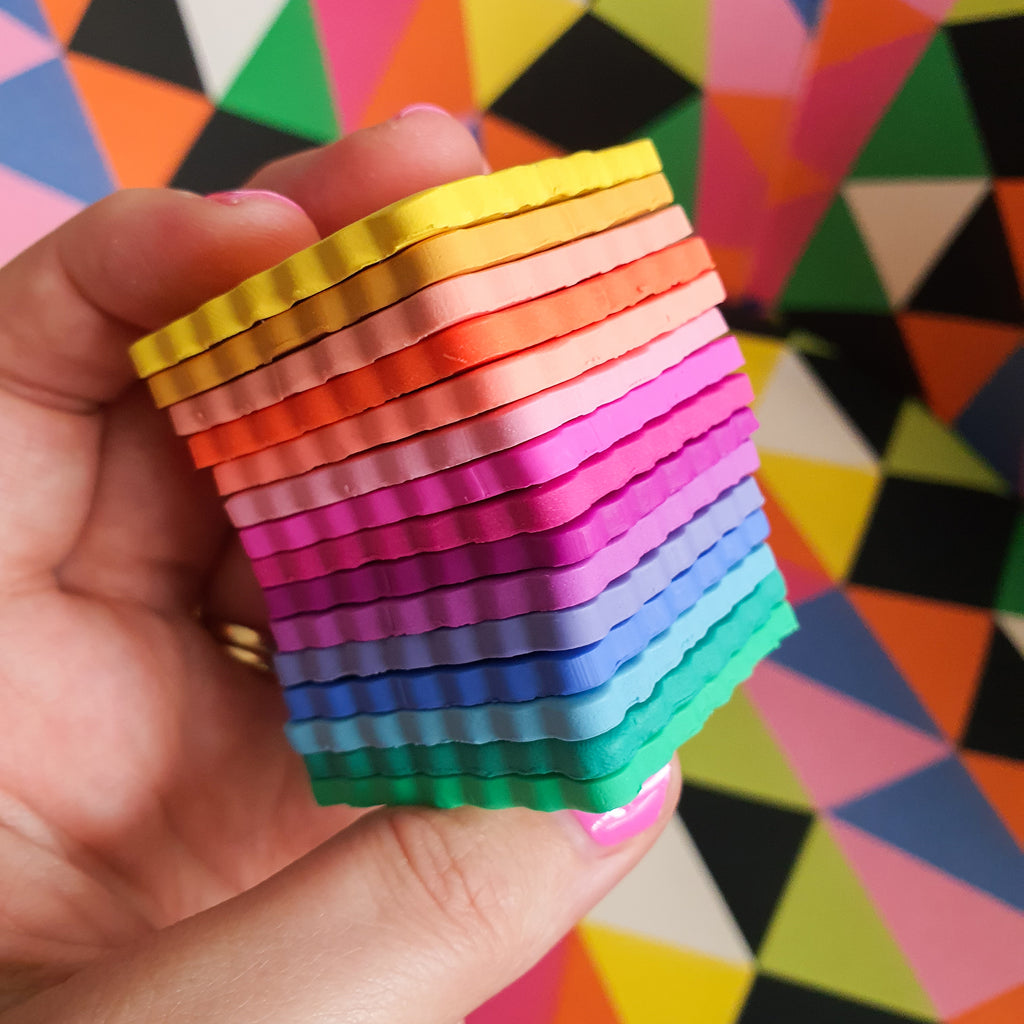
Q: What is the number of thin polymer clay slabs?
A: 15